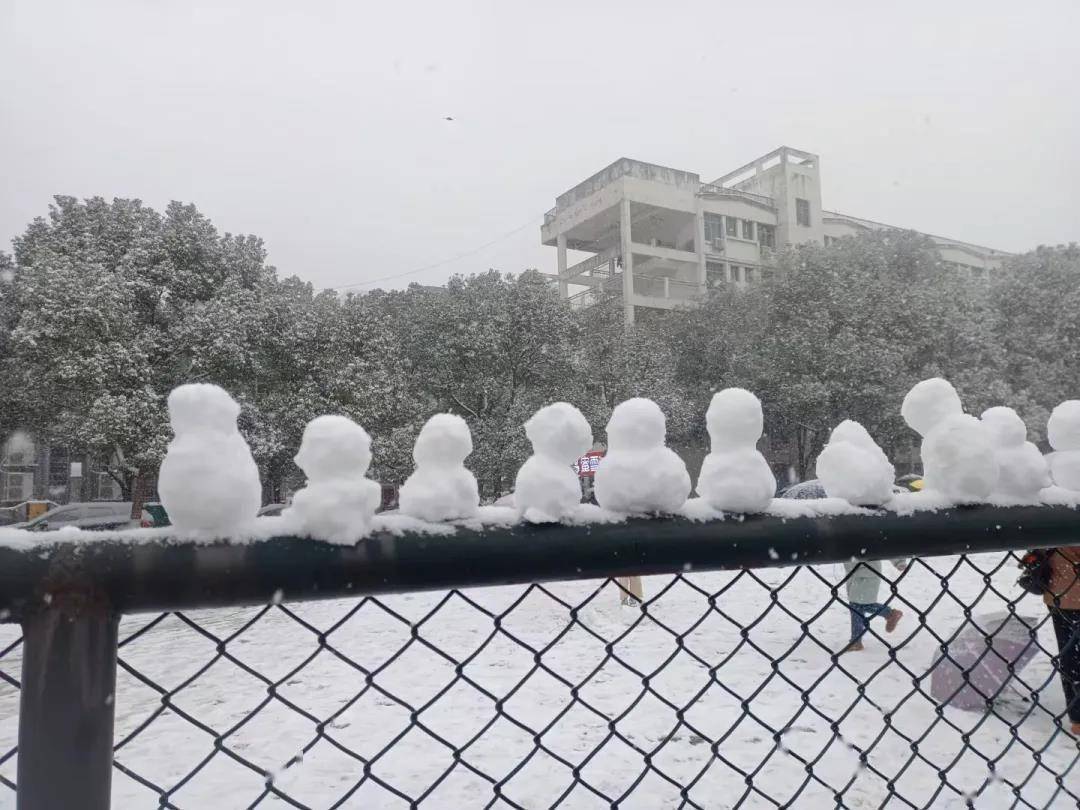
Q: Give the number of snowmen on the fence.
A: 10